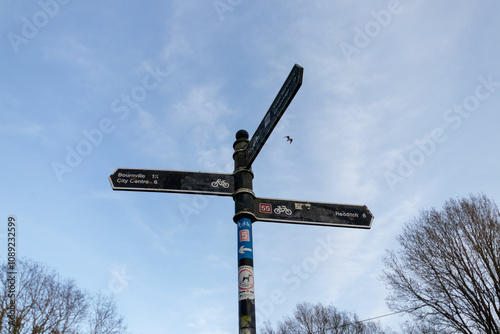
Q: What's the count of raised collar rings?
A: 5